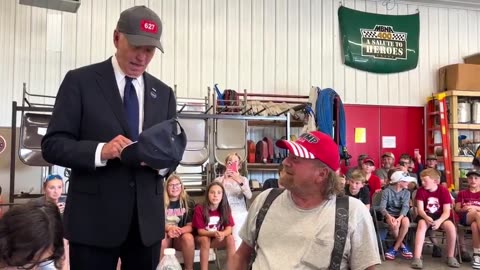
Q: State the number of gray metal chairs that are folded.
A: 3